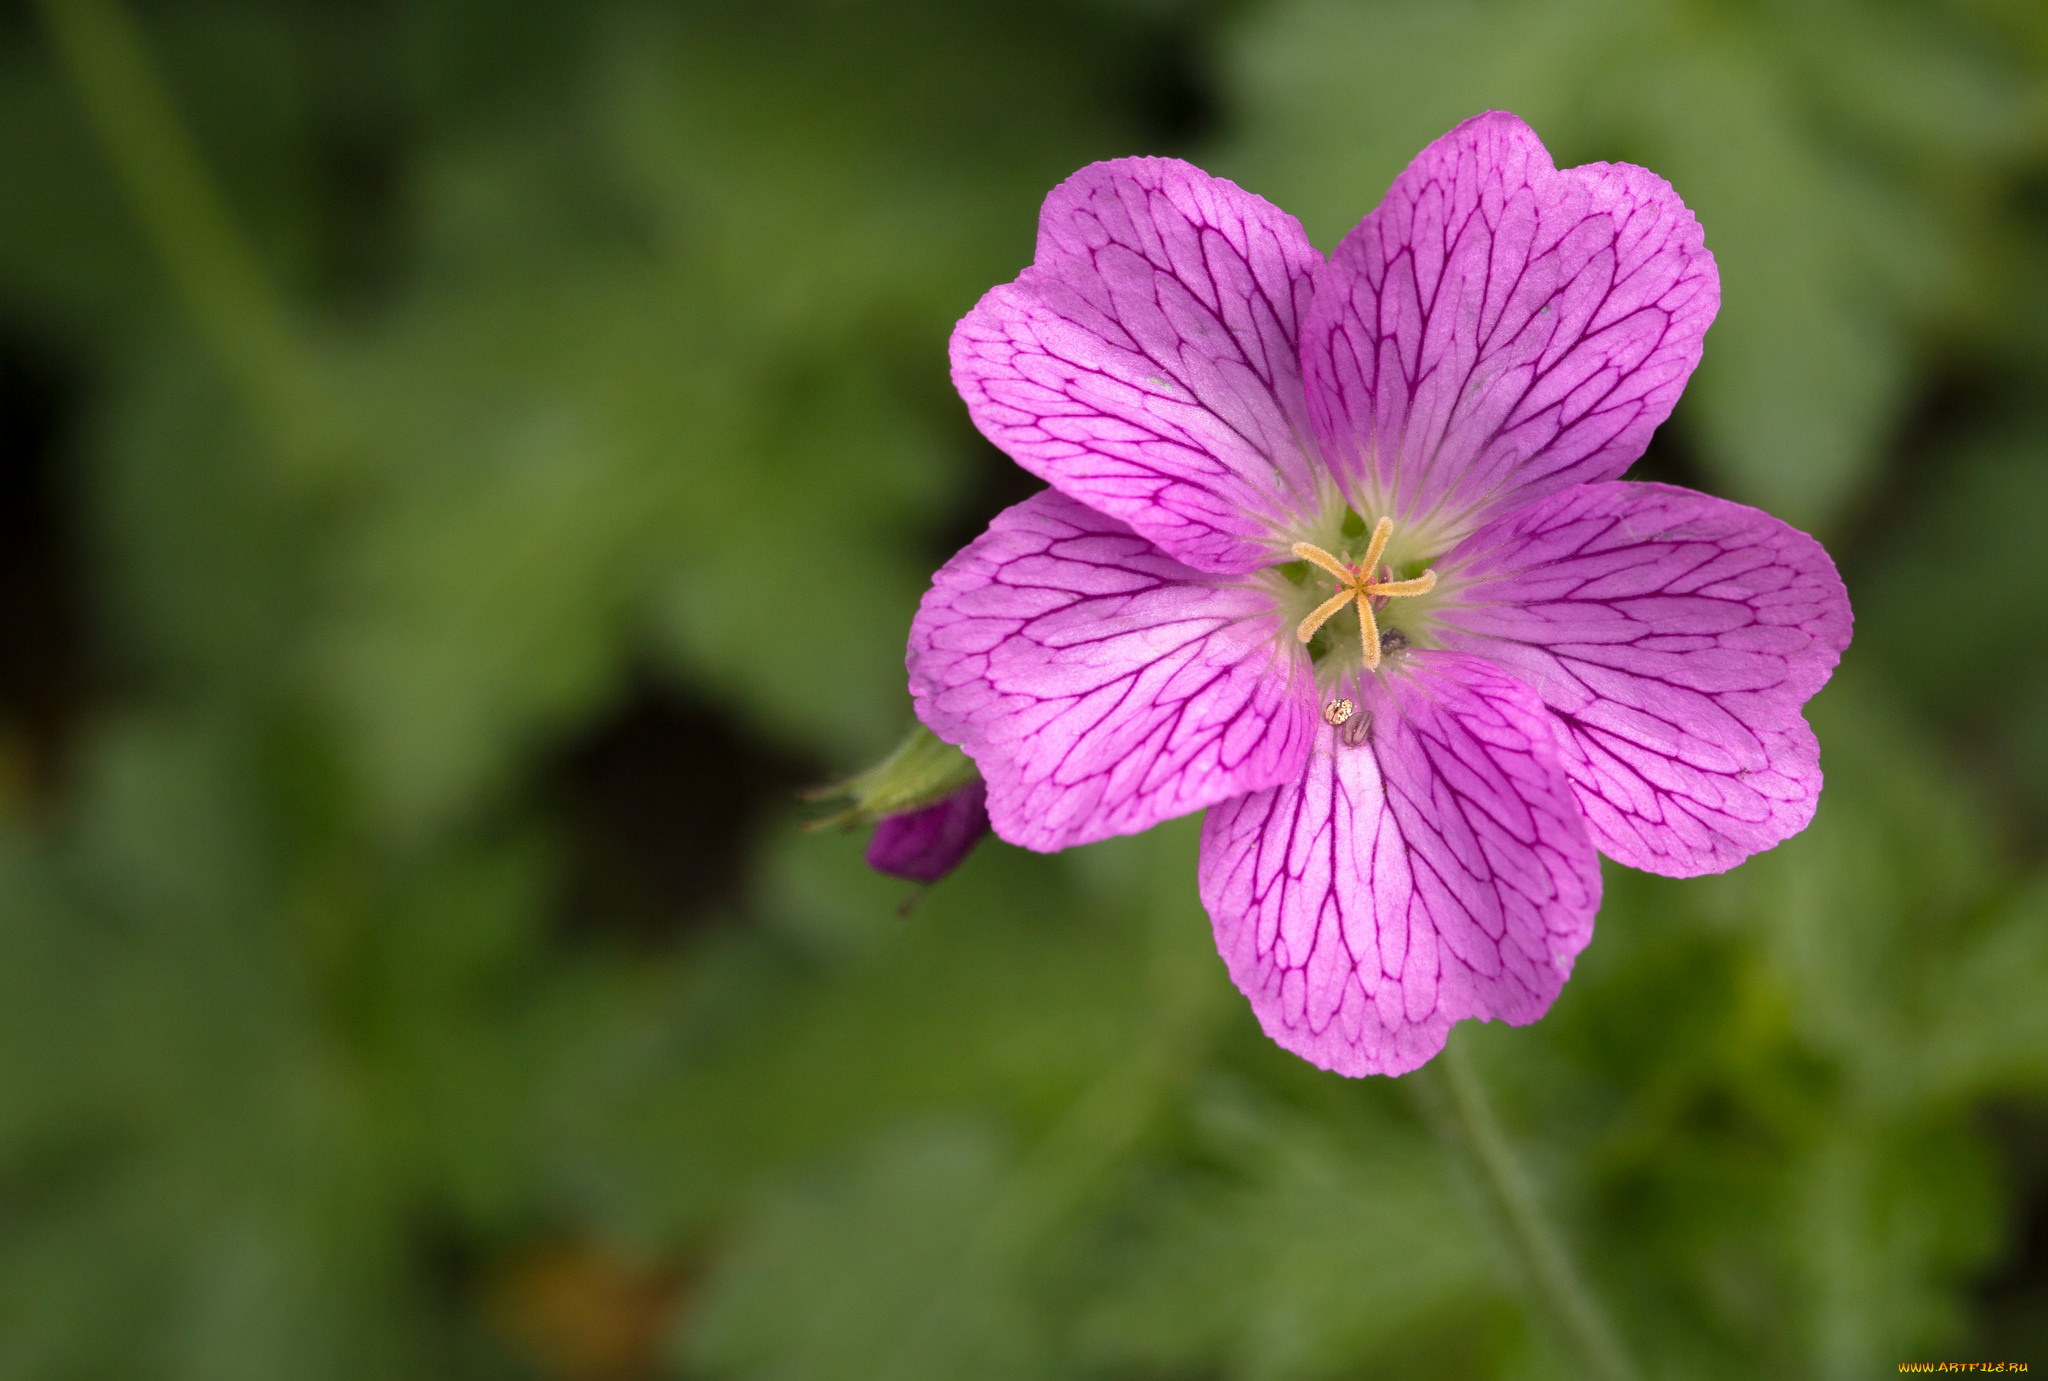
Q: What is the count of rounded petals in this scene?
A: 5